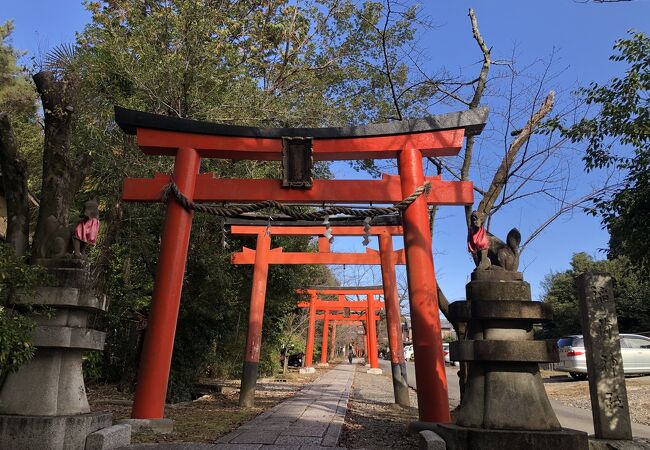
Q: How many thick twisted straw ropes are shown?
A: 1